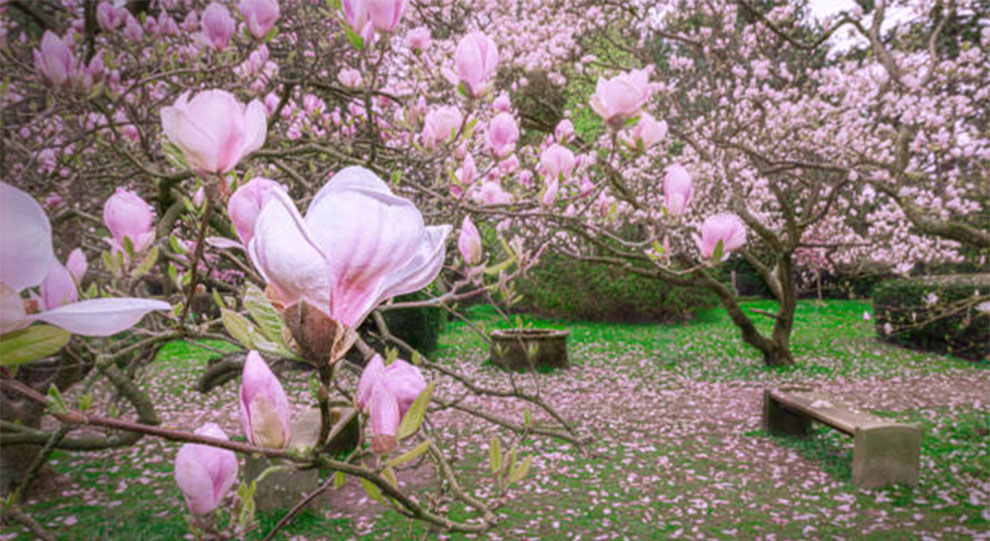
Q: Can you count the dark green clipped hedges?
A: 2